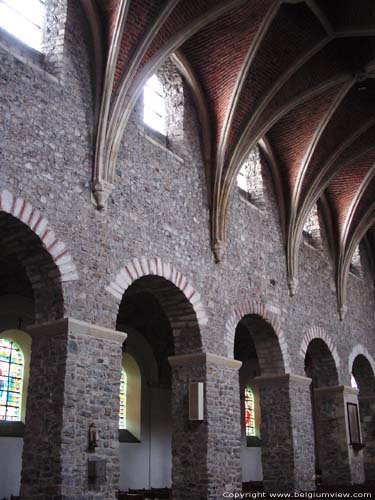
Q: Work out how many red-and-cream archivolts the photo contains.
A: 4